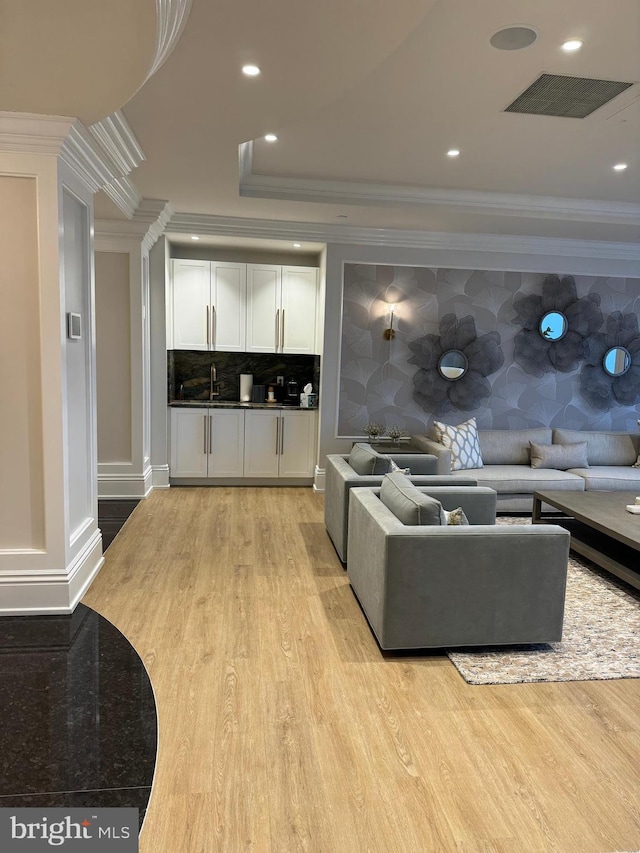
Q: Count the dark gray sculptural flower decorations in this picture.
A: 3